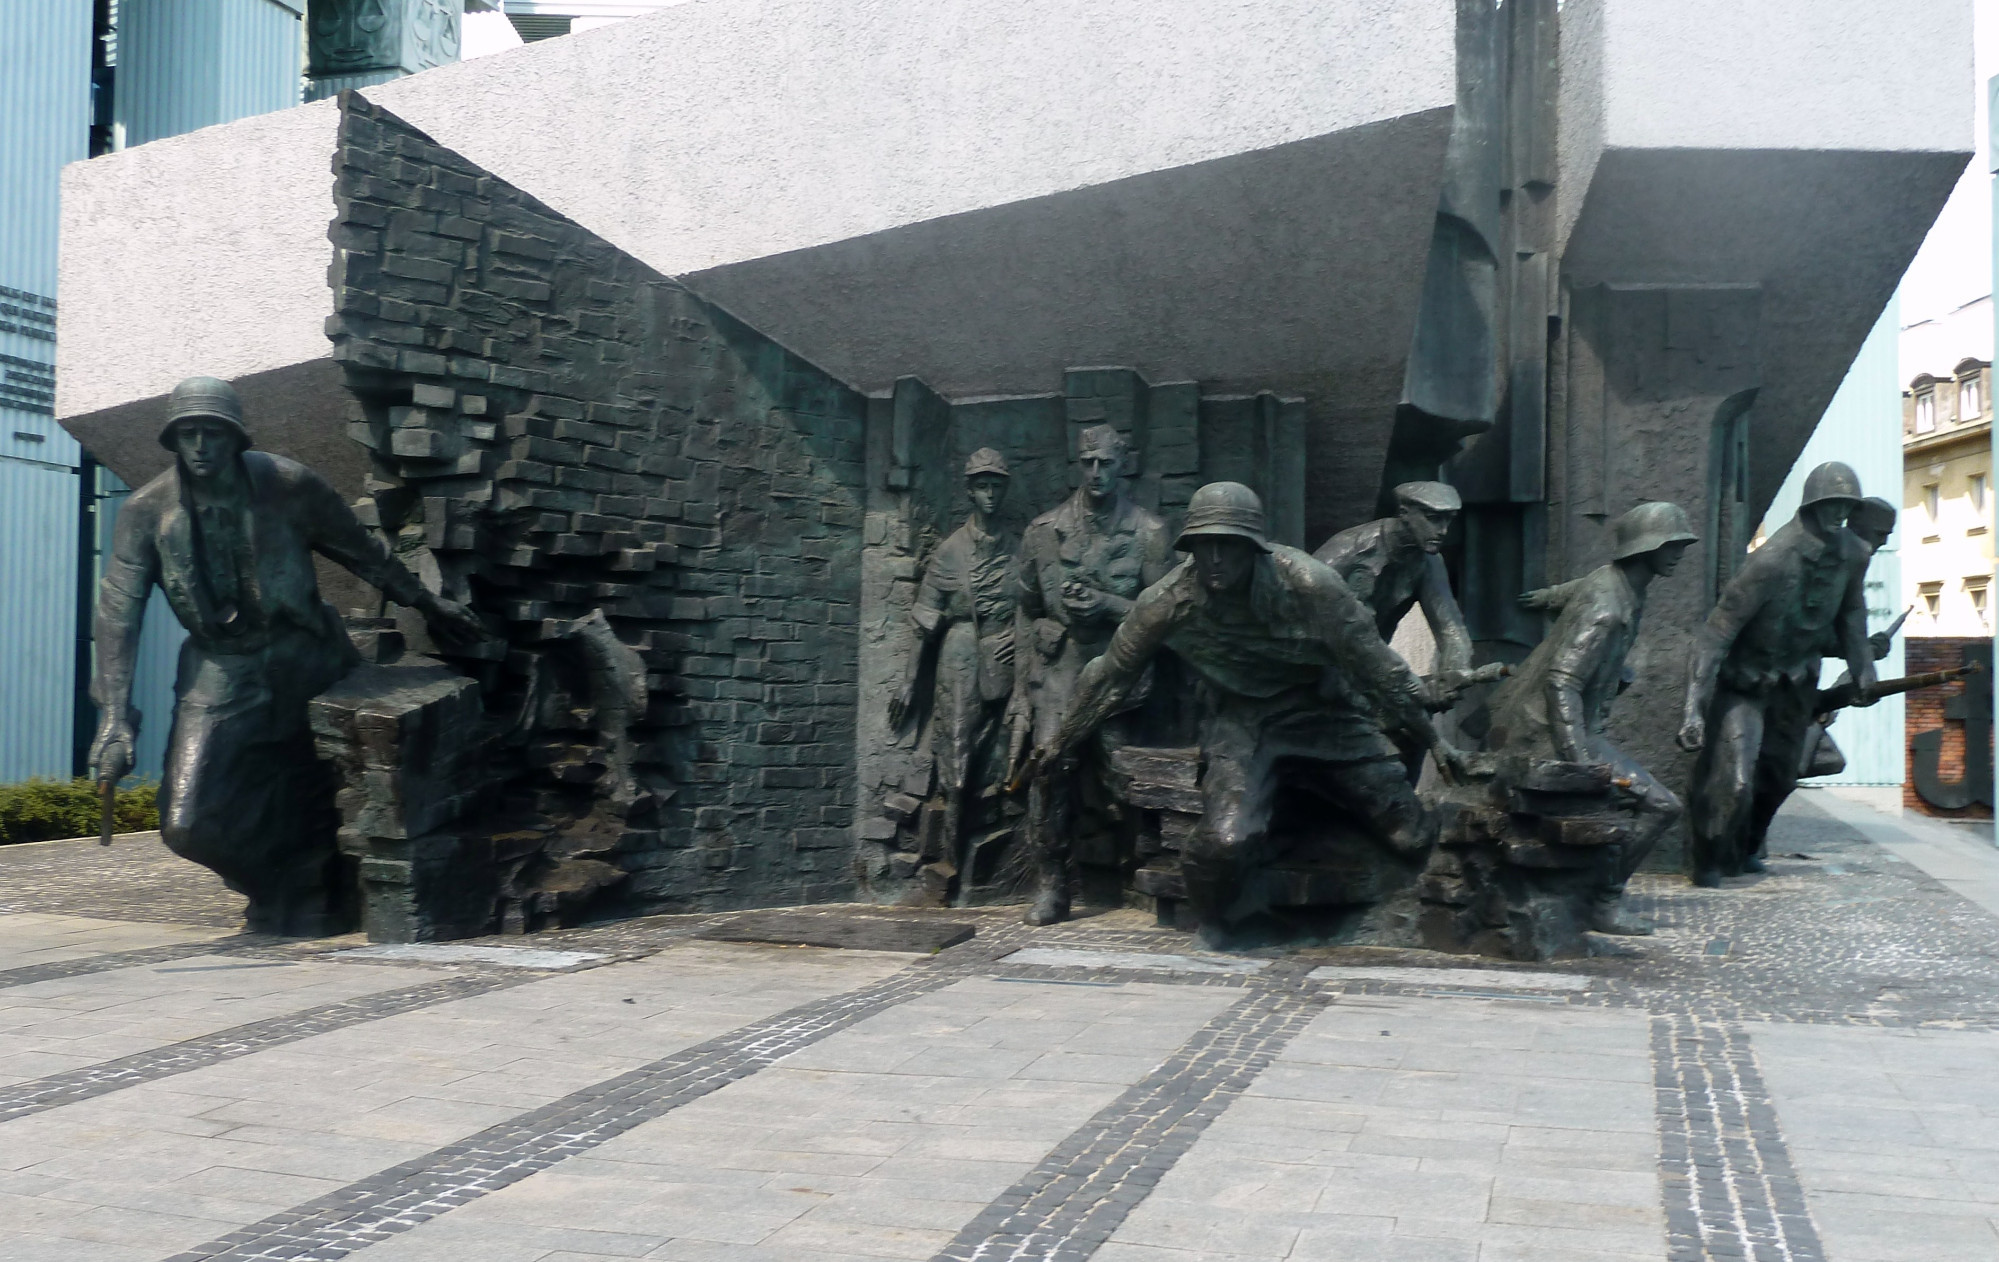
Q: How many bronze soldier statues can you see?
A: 8